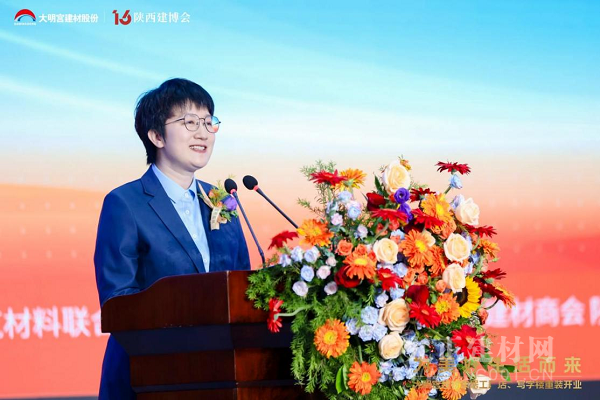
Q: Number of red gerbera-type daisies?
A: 13